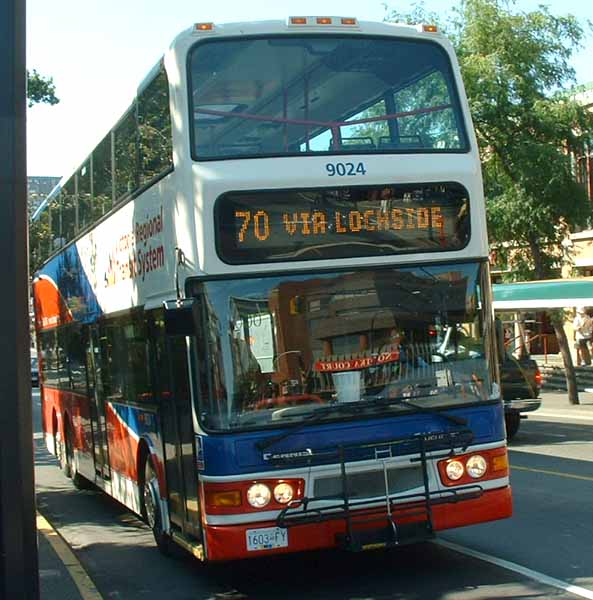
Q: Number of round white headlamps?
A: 4